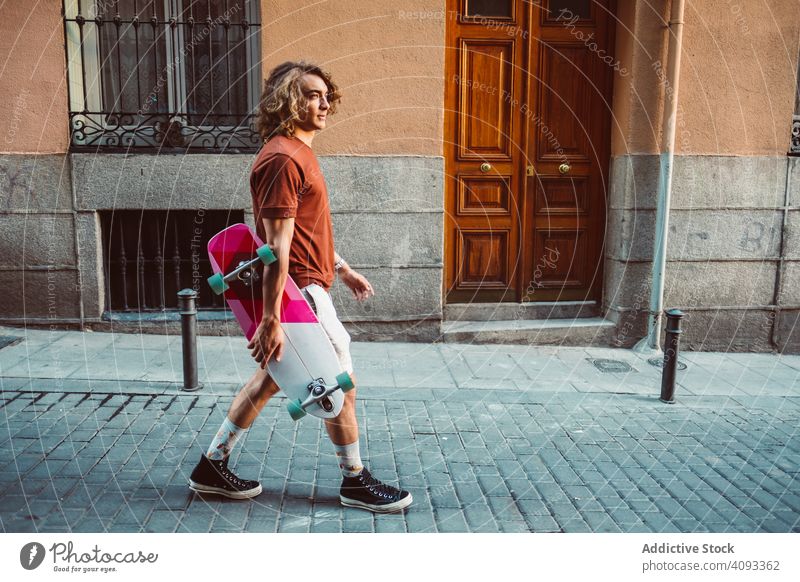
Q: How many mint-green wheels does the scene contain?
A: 4